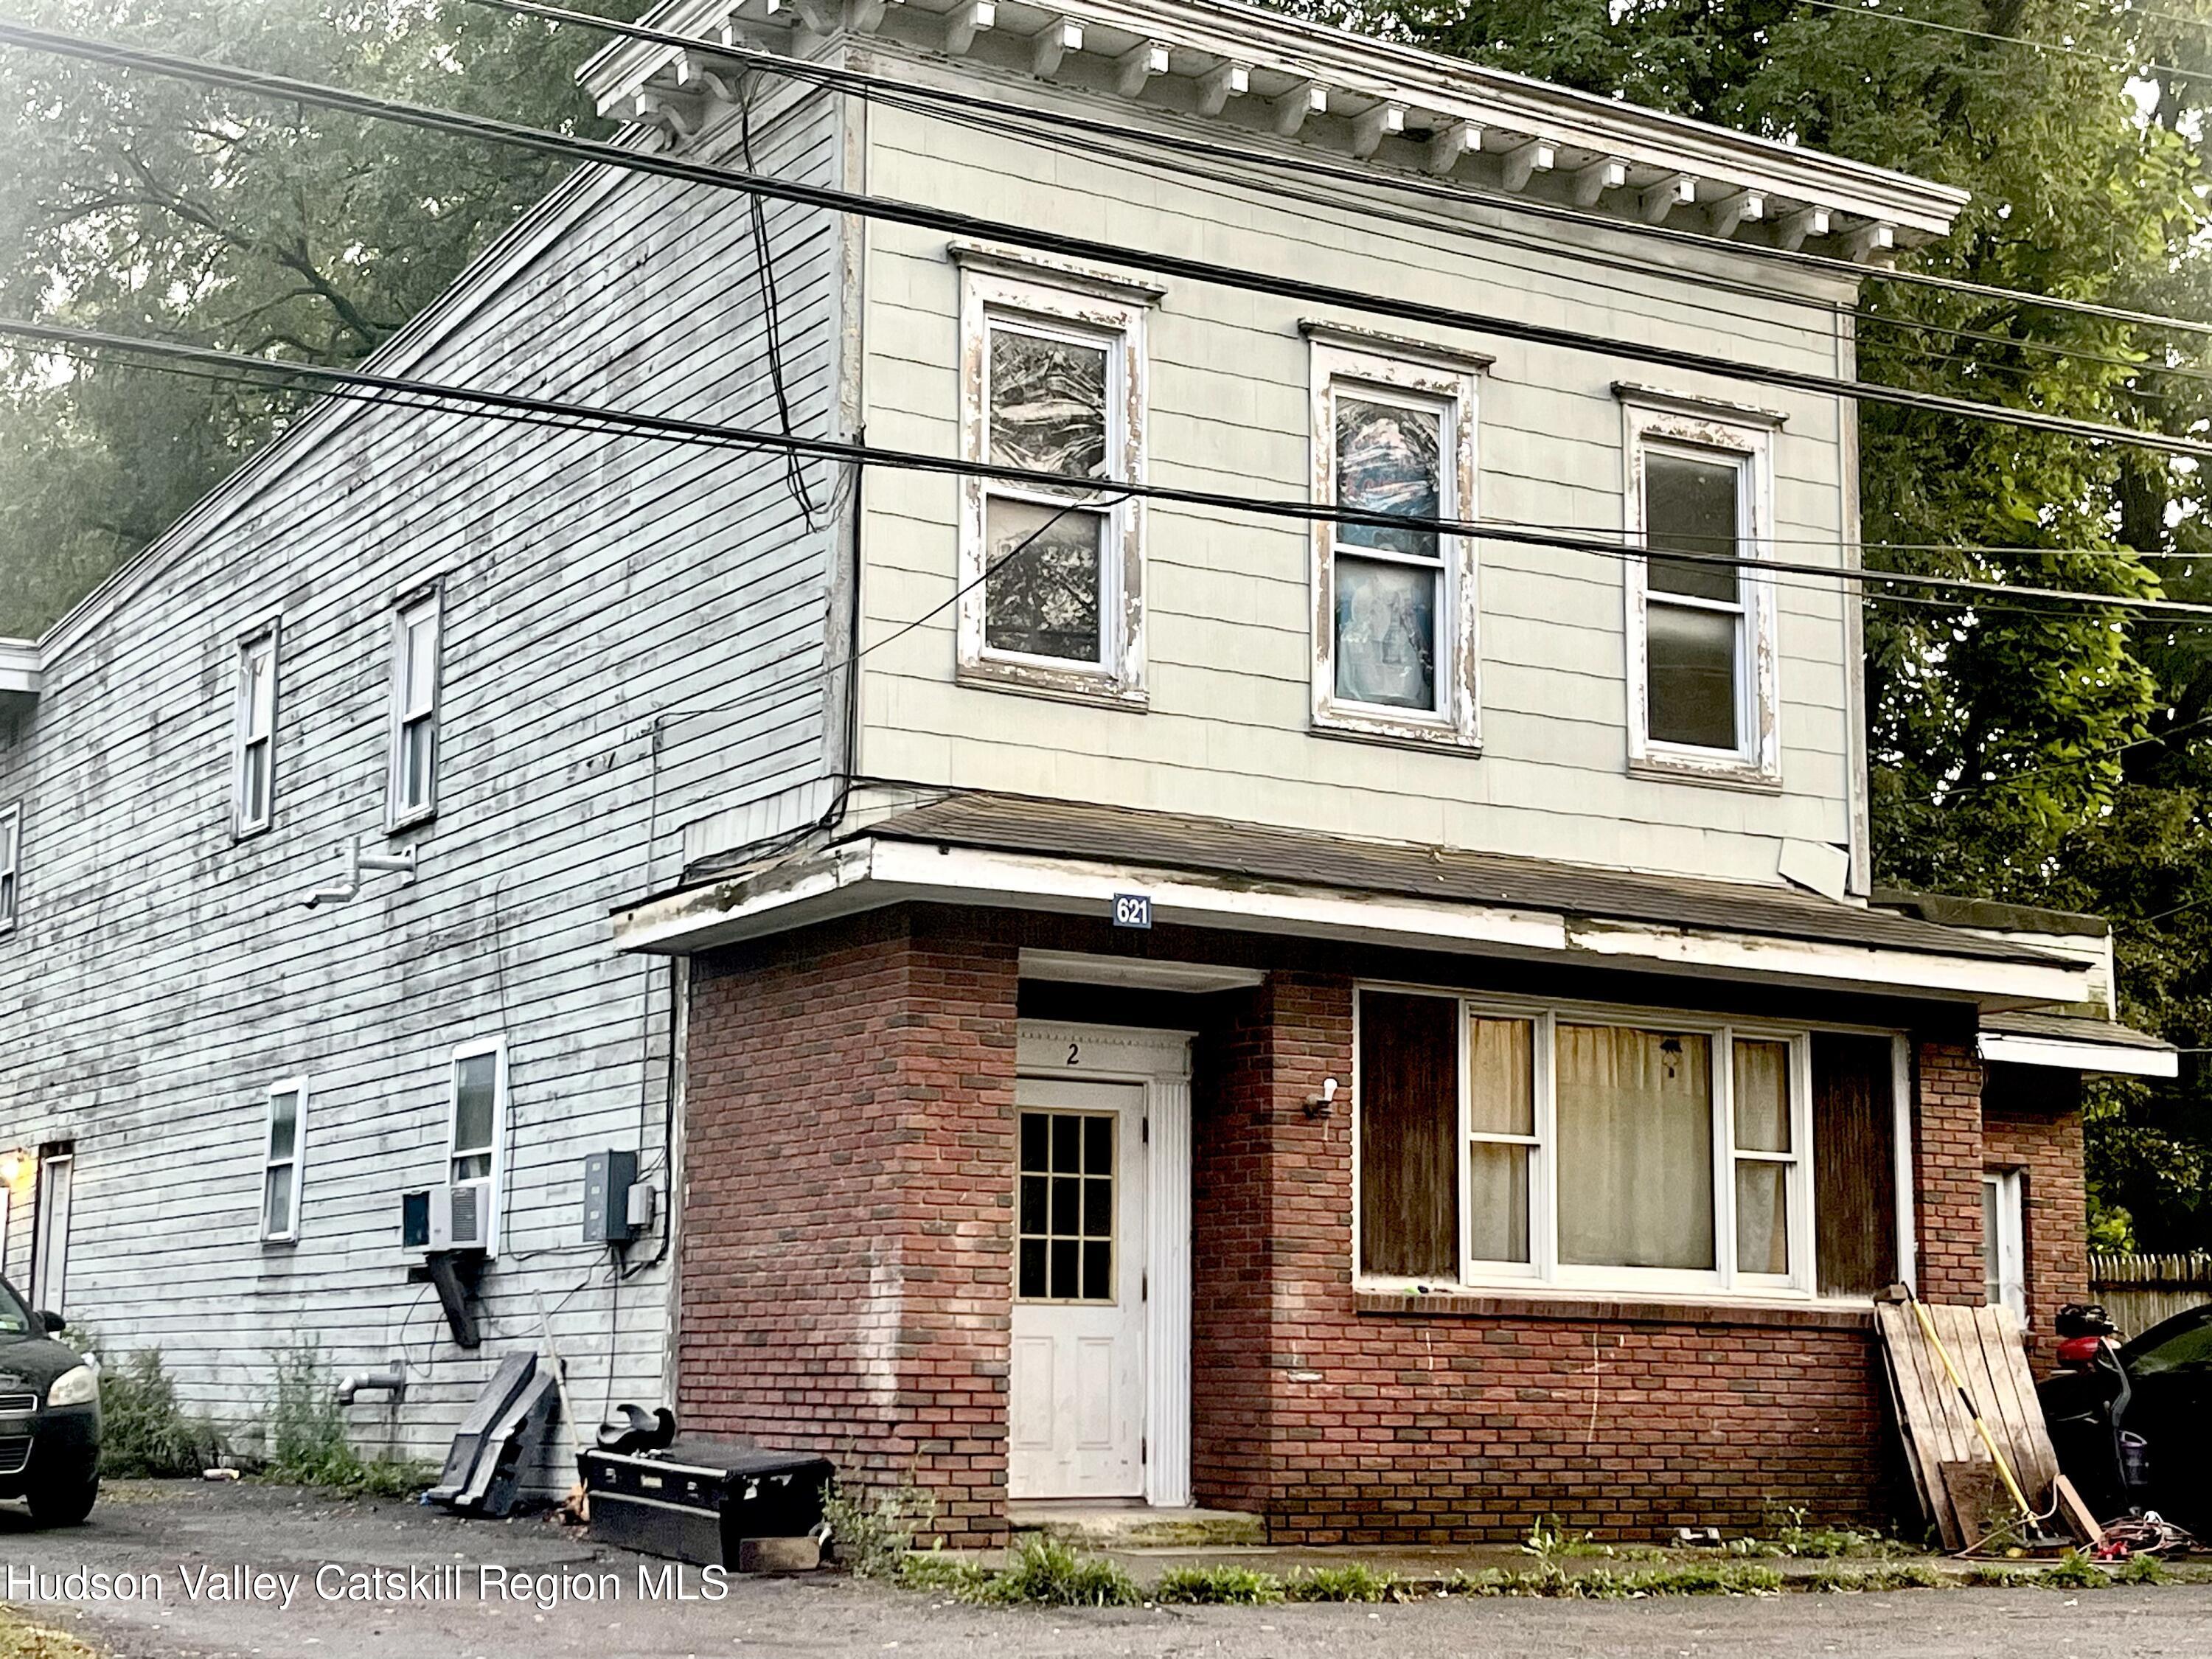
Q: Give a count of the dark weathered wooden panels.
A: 2